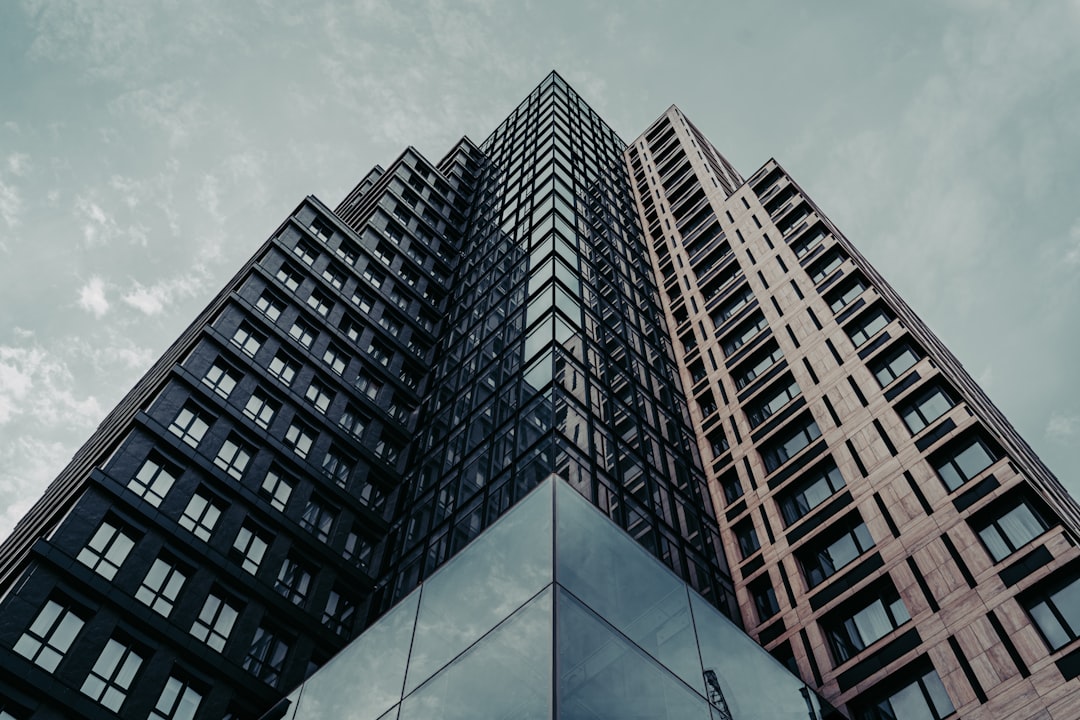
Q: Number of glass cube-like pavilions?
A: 1